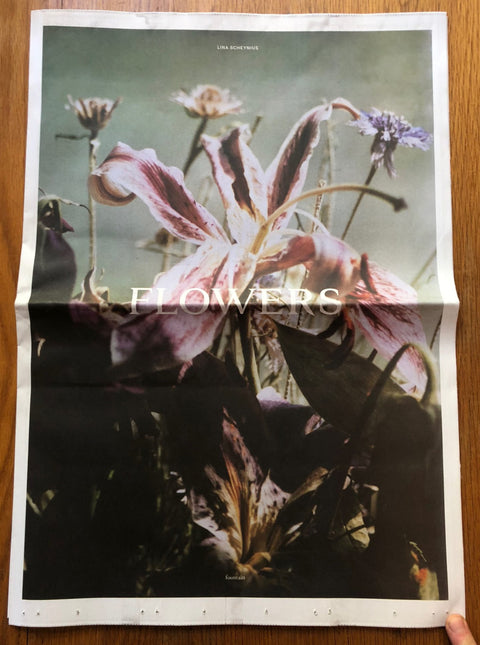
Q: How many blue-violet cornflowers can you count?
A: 1